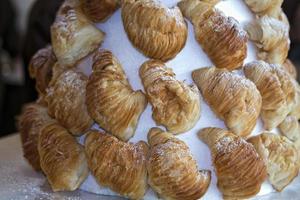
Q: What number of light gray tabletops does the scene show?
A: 1